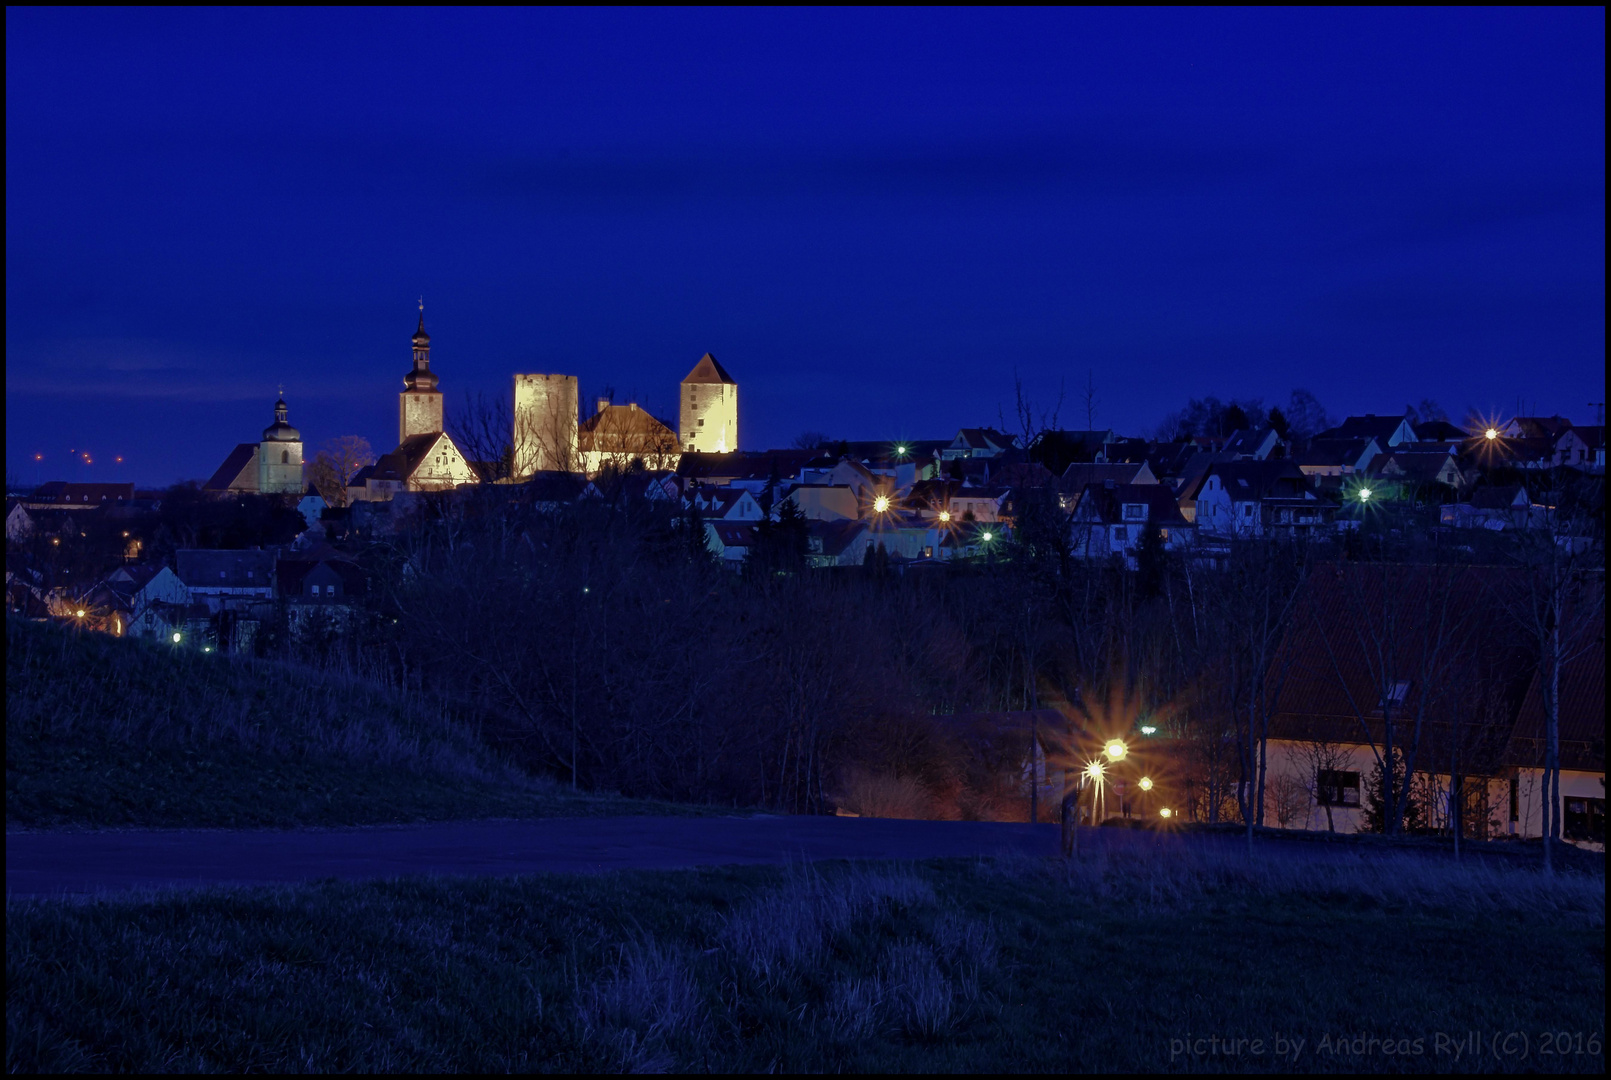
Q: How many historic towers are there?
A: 4